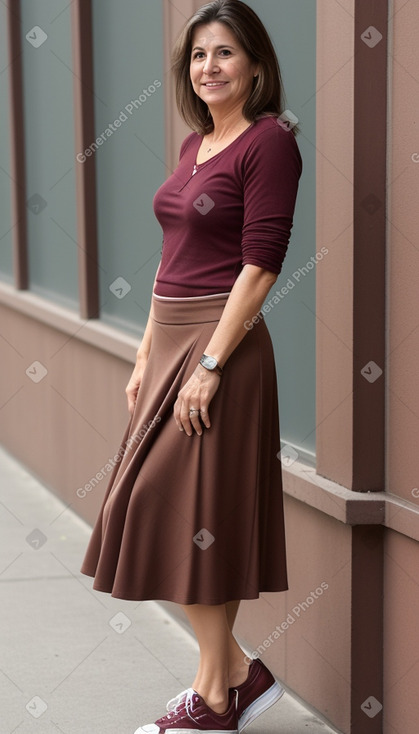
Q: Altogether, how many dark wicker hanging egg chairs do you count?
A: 0